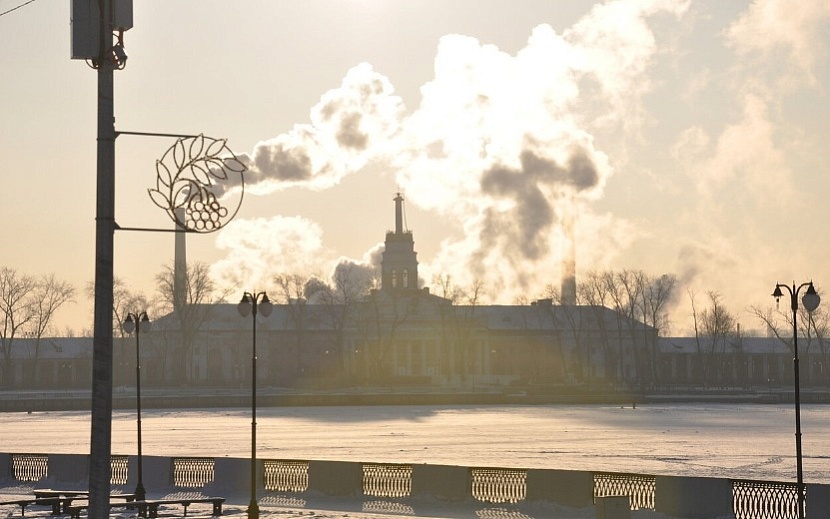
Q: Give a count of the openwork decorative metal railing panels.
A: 8